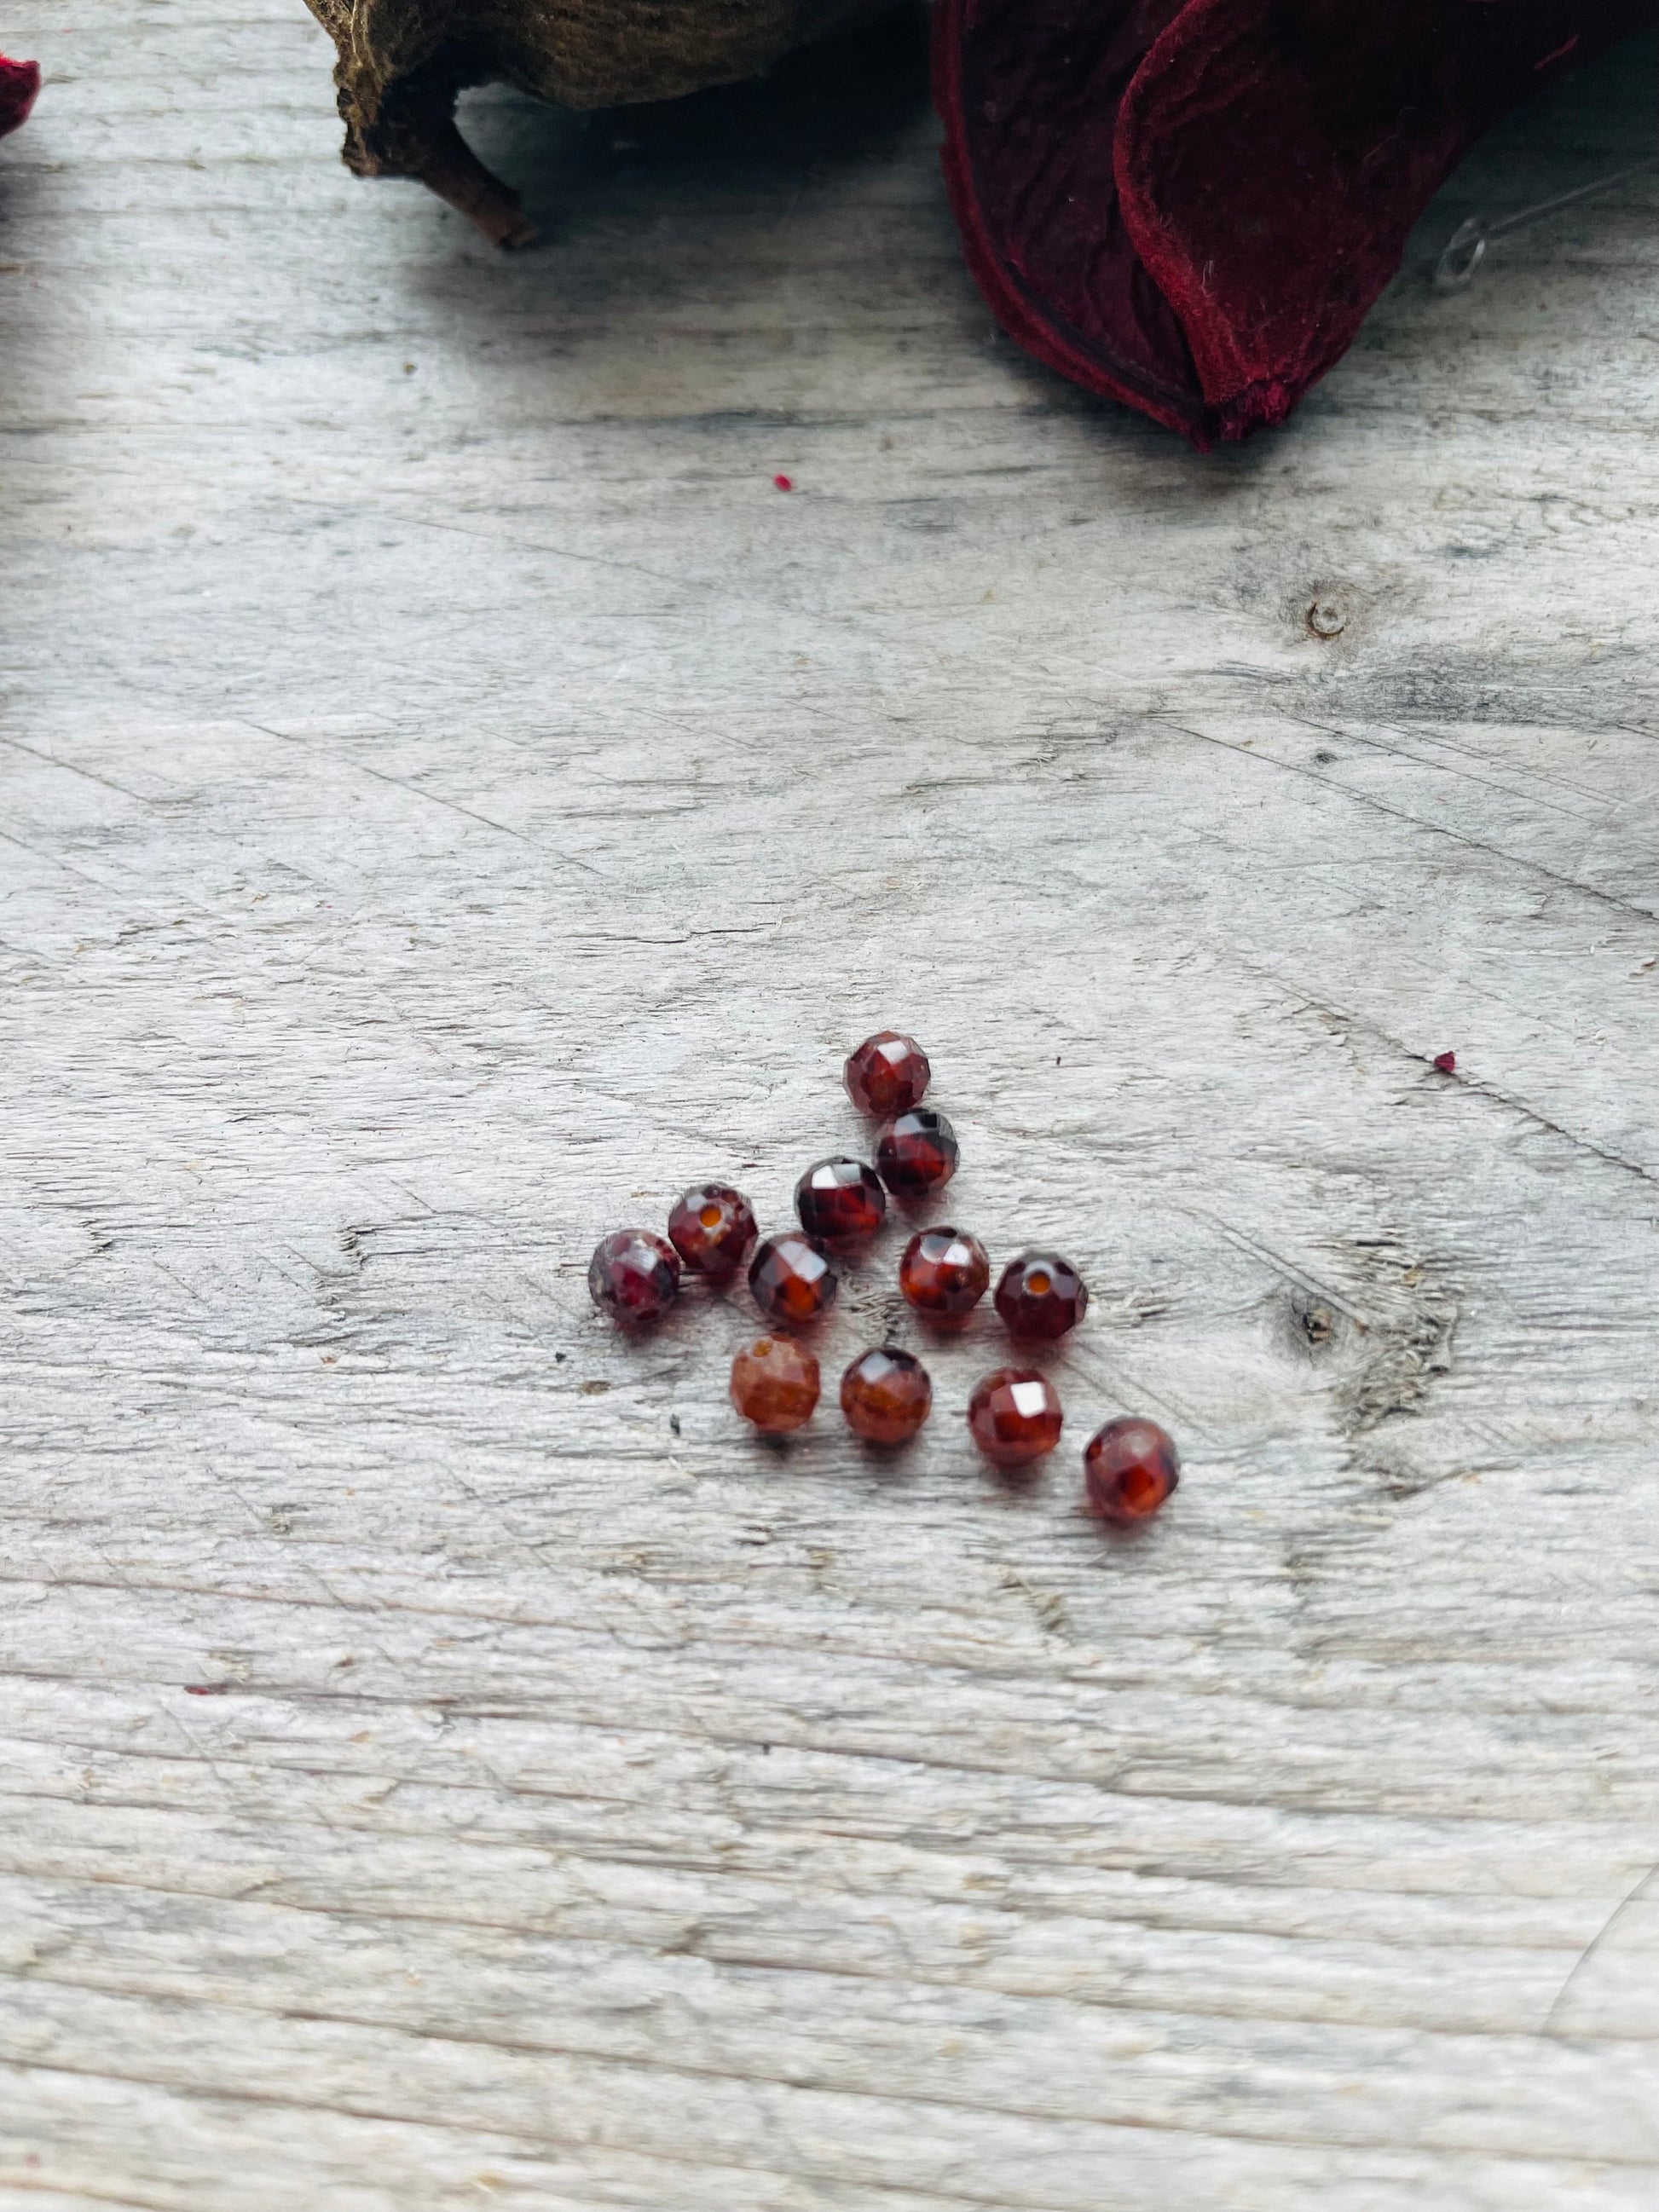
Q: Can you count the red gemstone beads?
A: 12